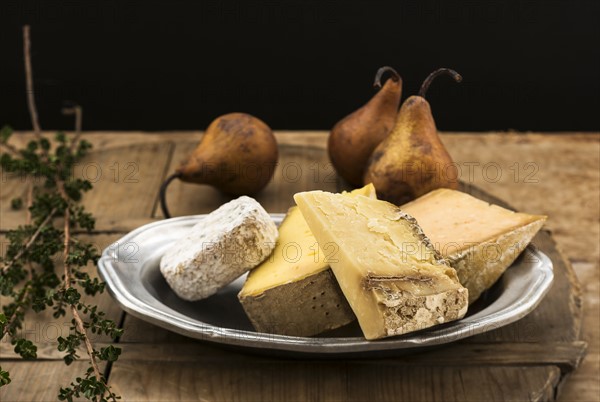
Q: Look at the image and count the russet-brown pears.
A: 3